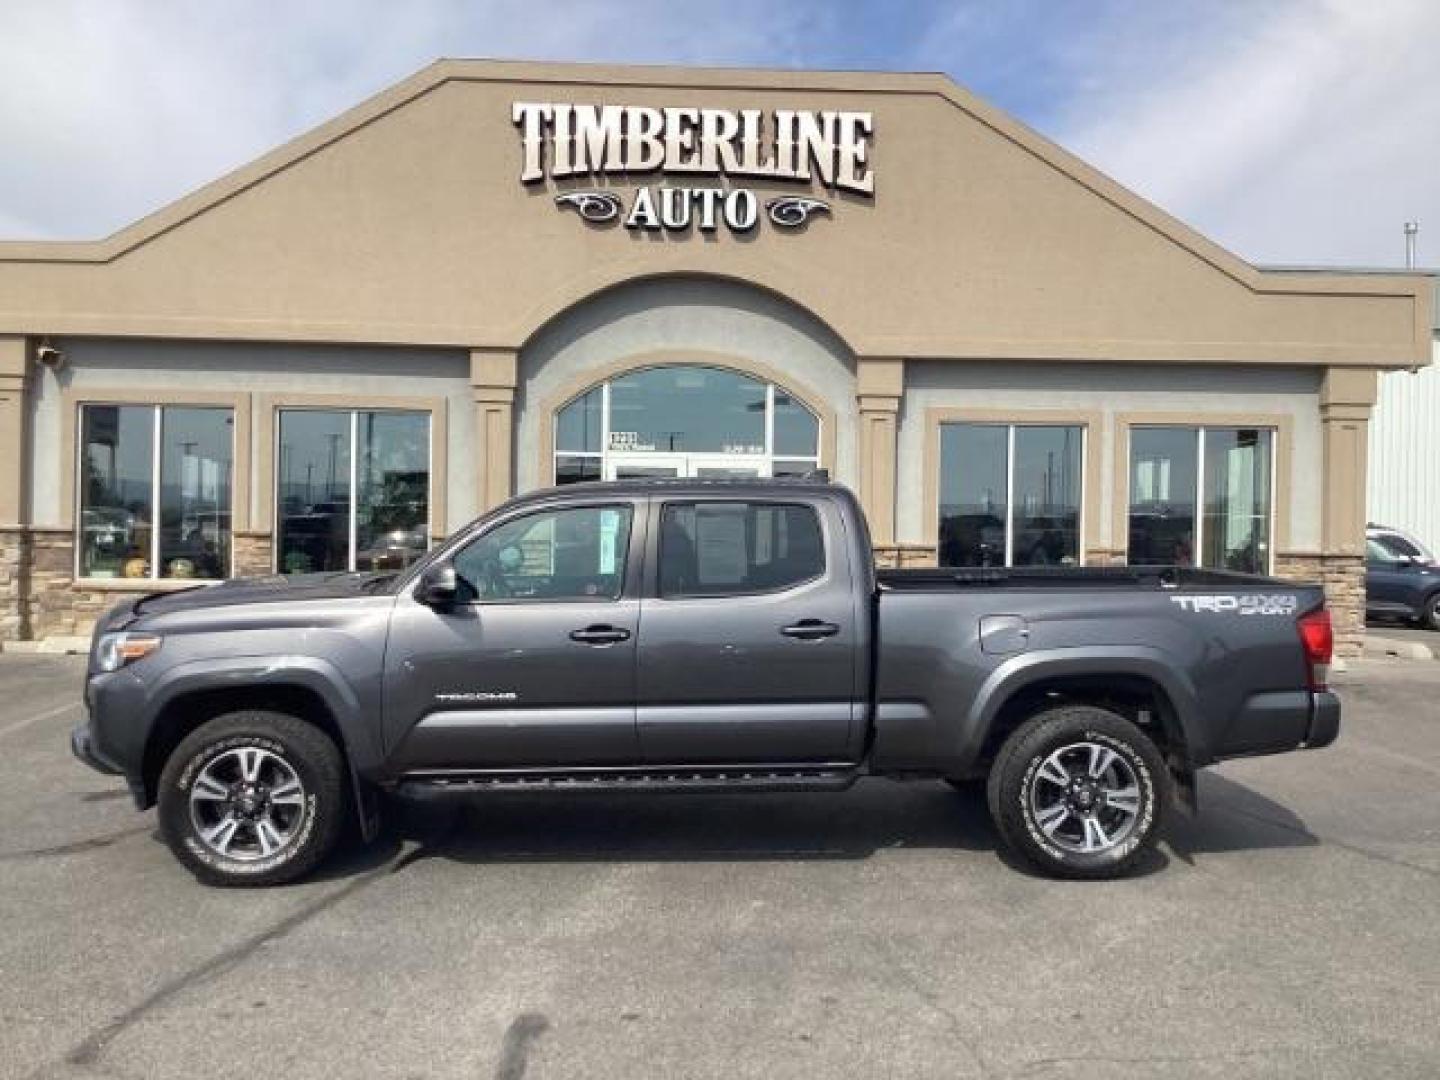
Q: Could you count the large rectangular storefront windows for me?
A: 4